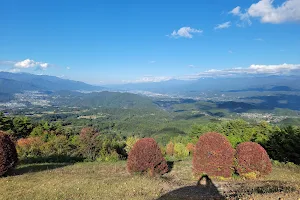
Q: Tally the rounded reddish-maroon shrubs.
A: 4